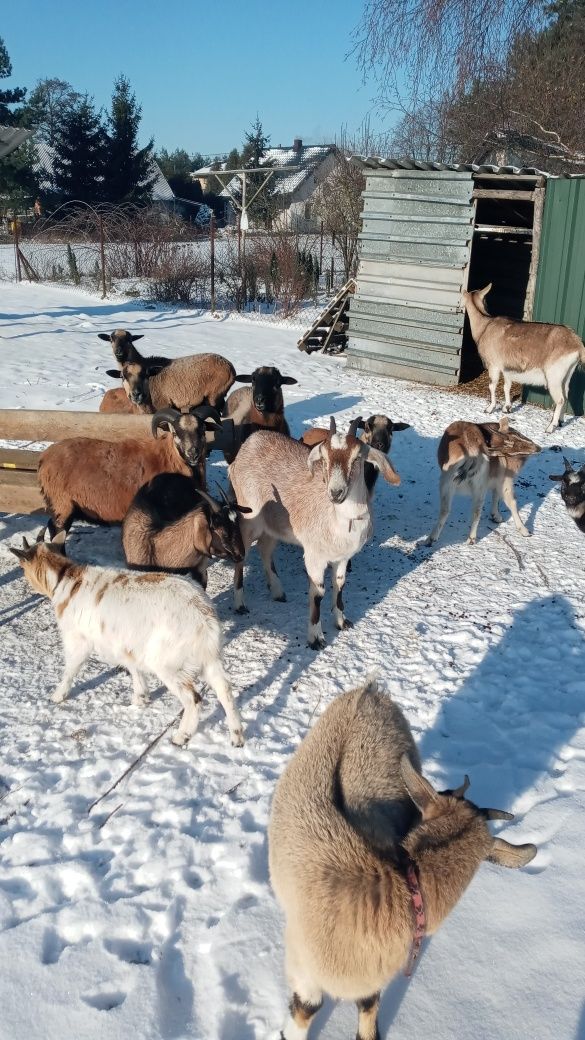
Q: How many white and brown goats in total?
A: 4